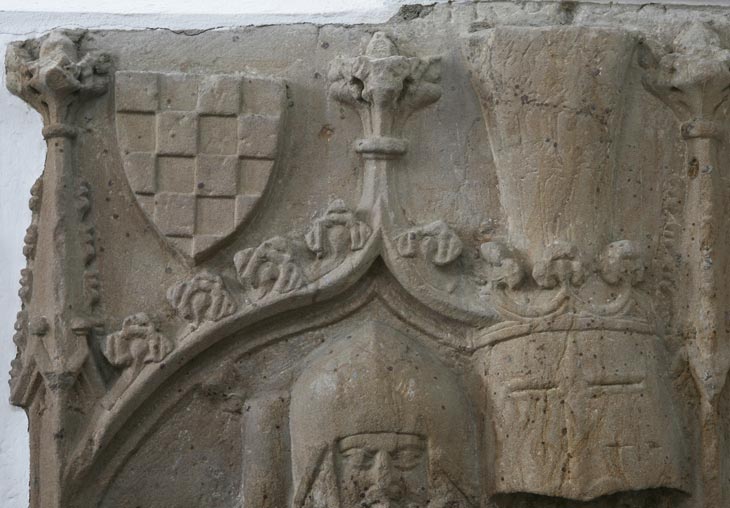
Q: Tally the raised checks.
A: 9